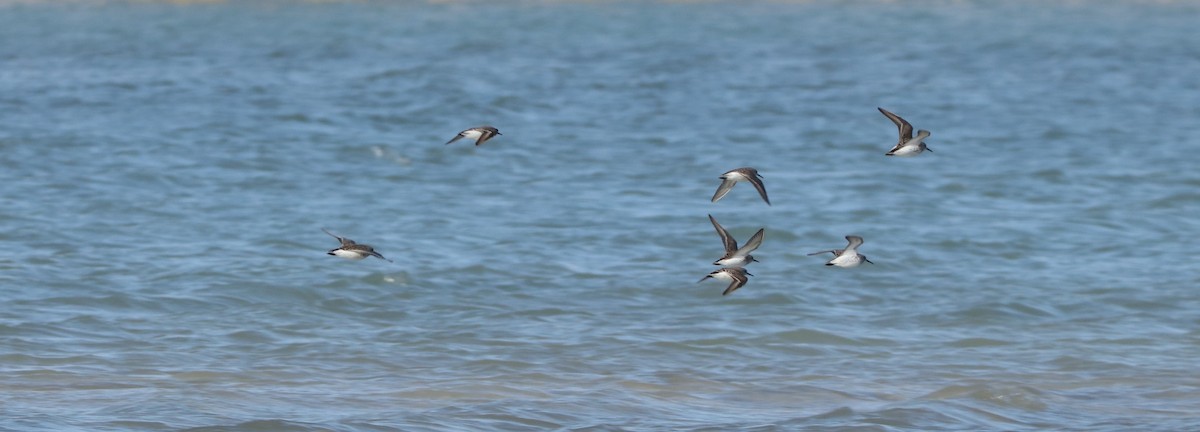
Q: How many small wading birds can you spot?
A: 7